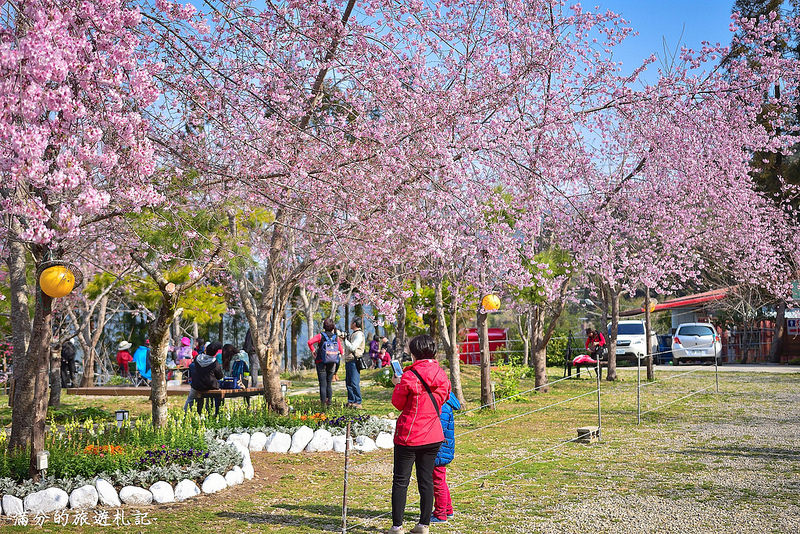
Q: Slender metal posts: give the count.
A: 4